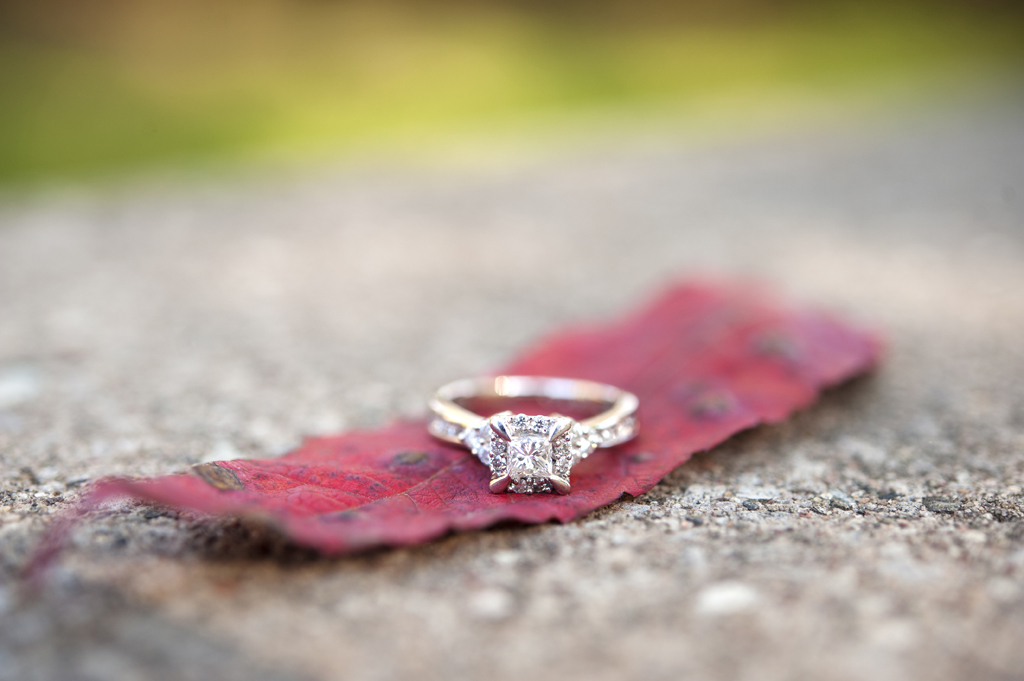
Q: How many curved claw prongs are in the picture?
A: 4